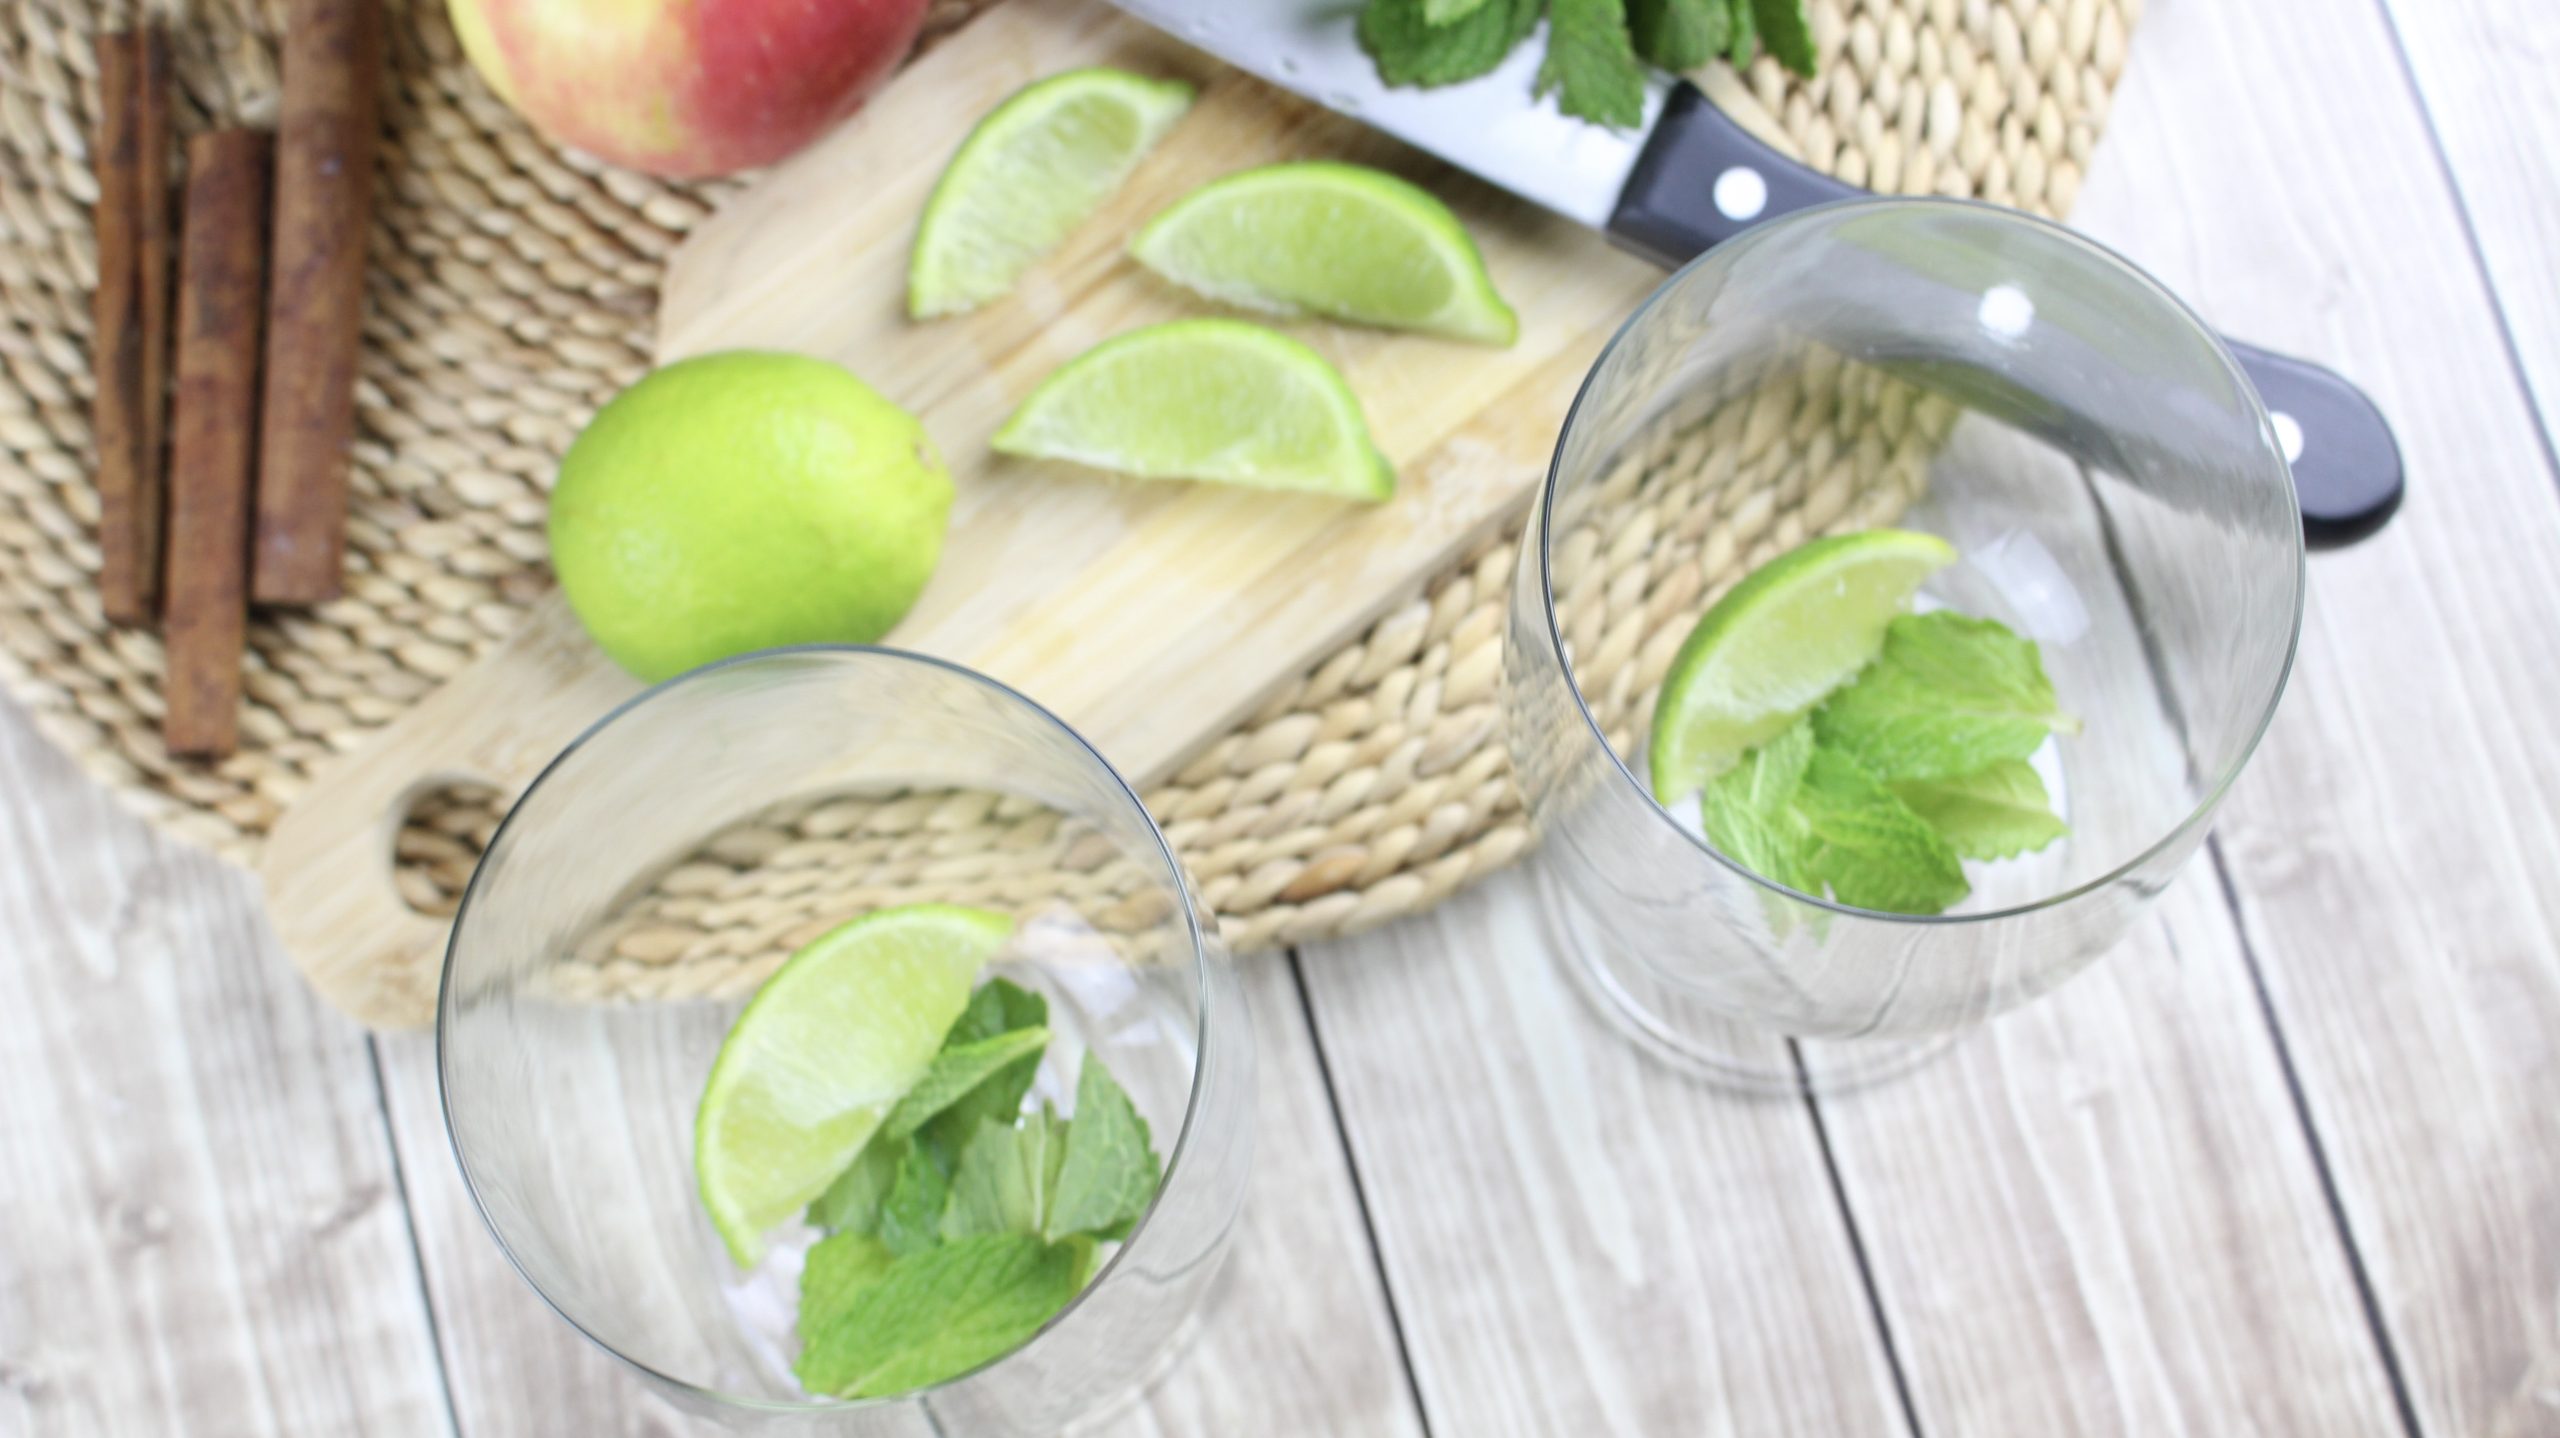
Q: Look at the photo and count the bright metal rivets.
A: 3